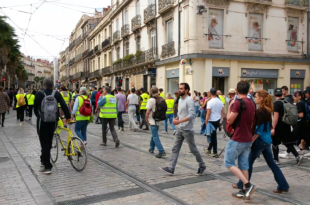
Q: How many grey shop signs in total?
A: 4